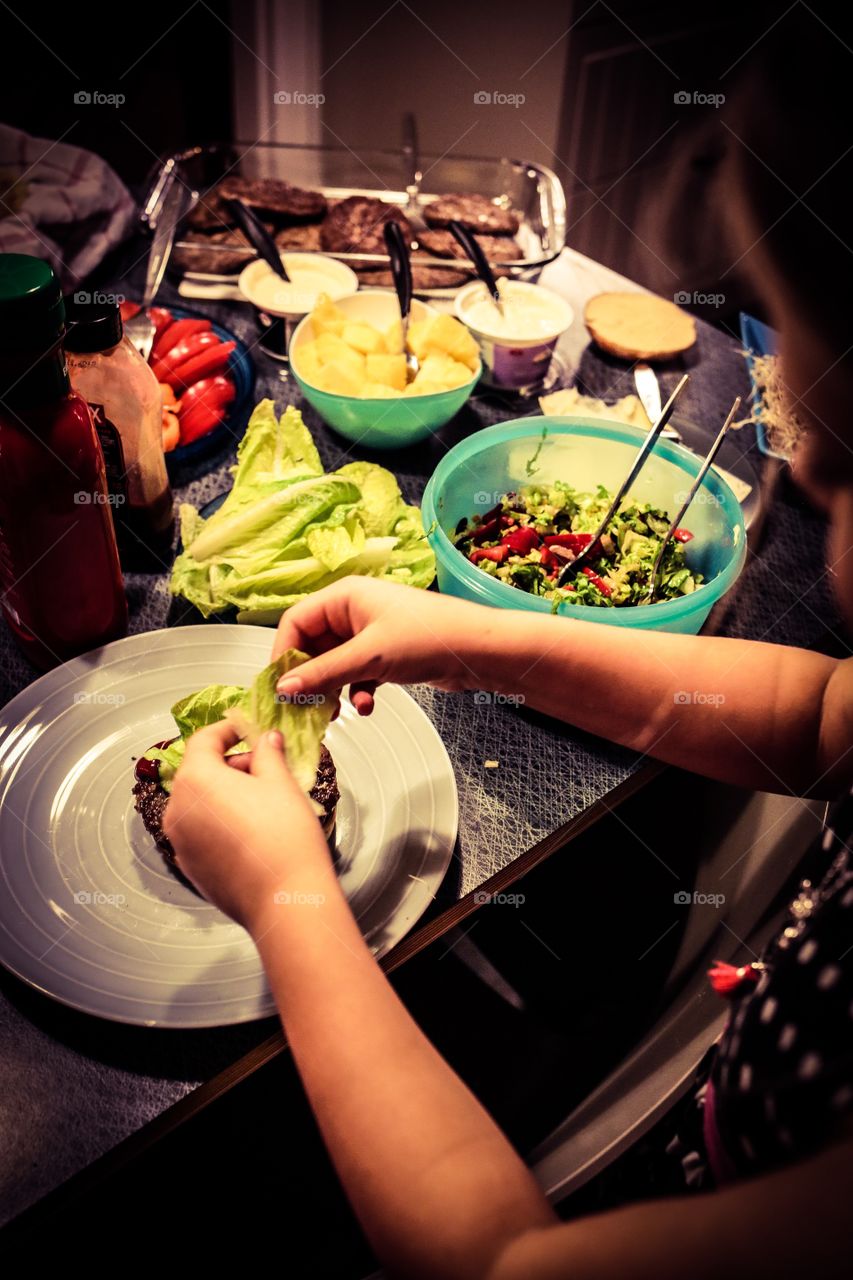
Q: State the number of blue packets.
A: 1